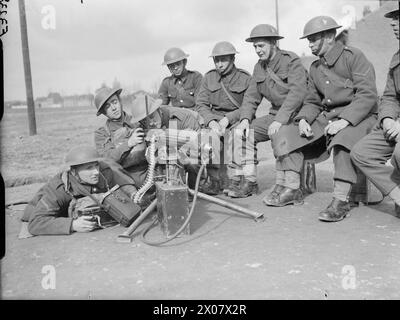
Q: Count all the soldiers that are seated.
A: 5